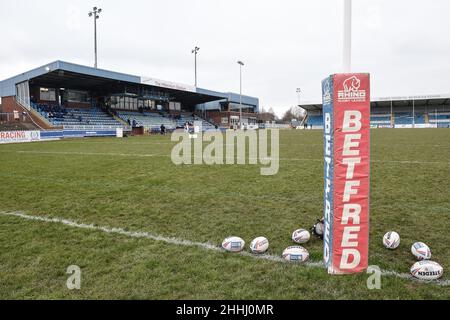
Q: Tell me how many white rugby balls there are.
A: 7